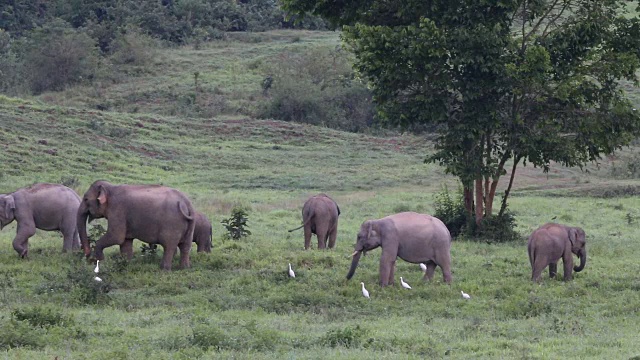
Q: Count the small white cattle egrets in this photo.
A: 7